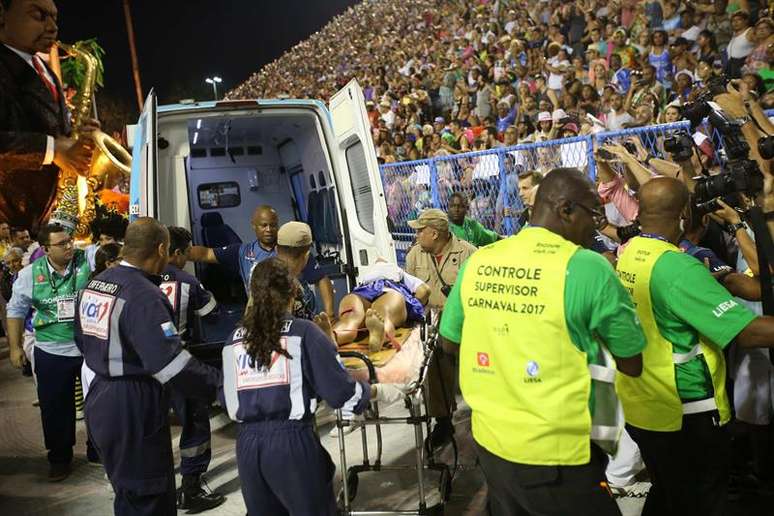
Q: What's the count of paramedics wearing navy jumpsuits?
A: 3